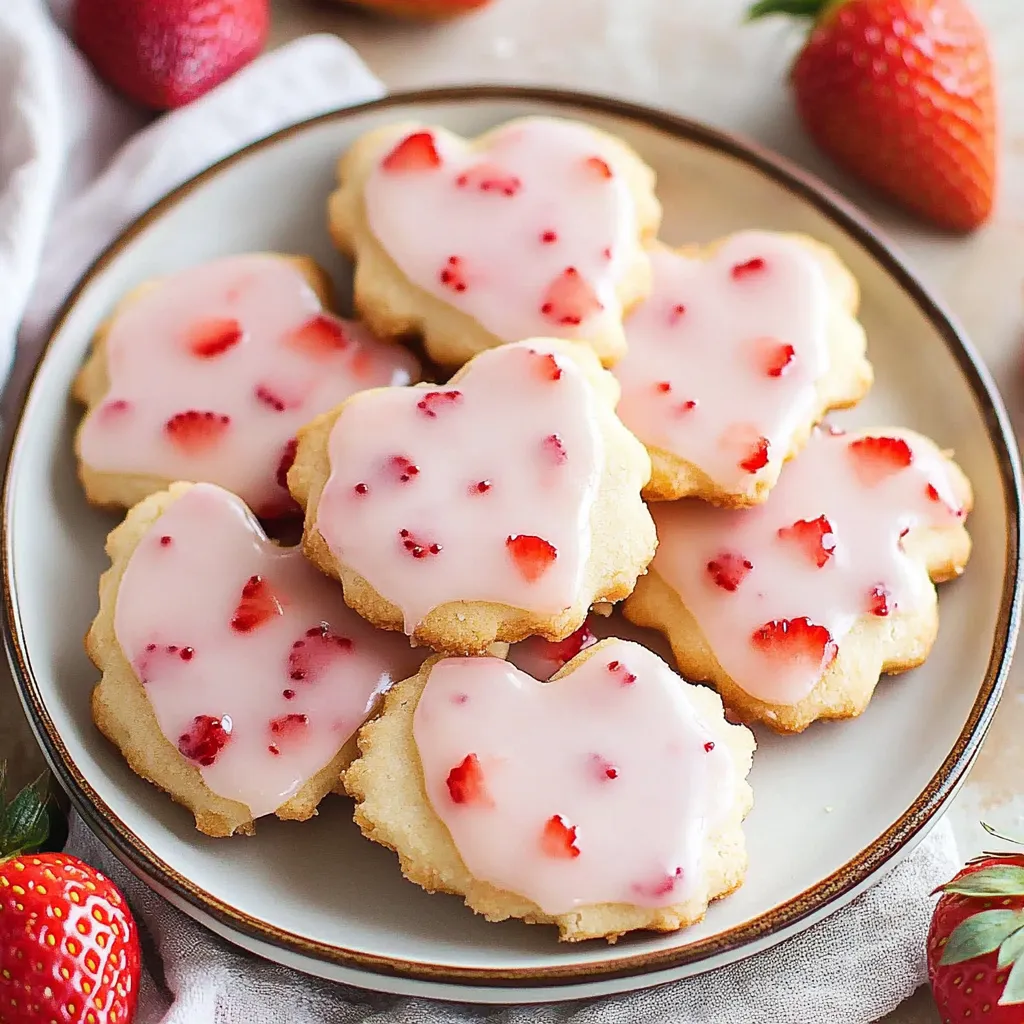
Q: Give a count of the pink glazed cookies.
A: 7